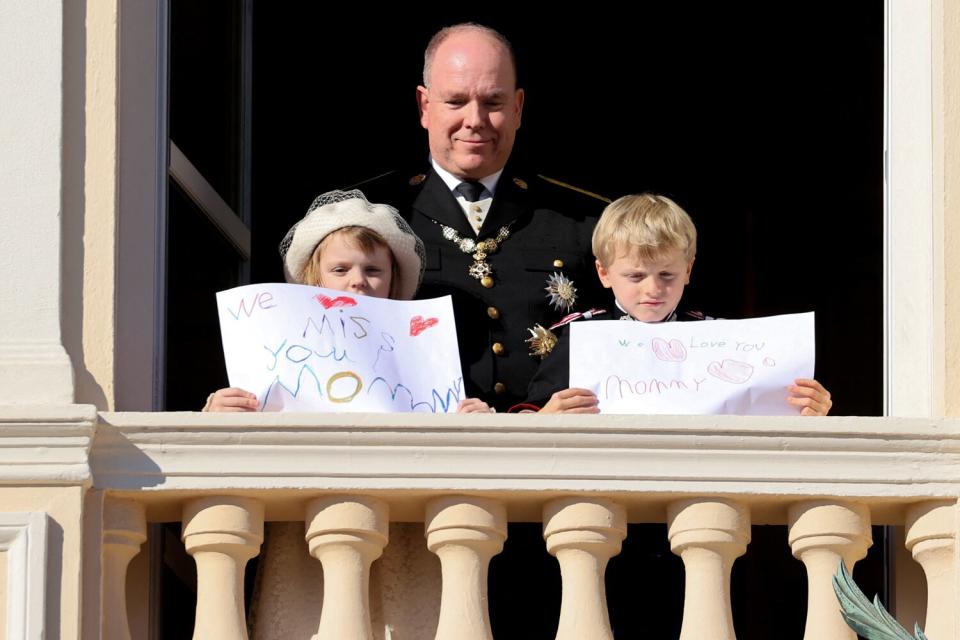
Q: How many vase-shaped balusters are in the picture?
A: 8